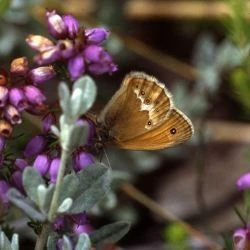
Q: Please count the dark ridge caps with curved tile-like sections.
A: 0